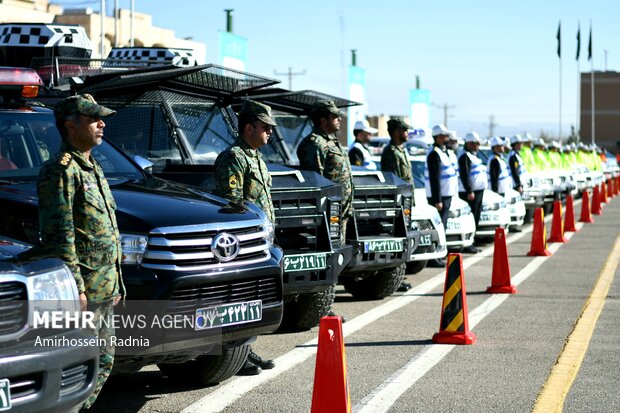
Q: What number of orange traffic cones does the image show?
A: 12